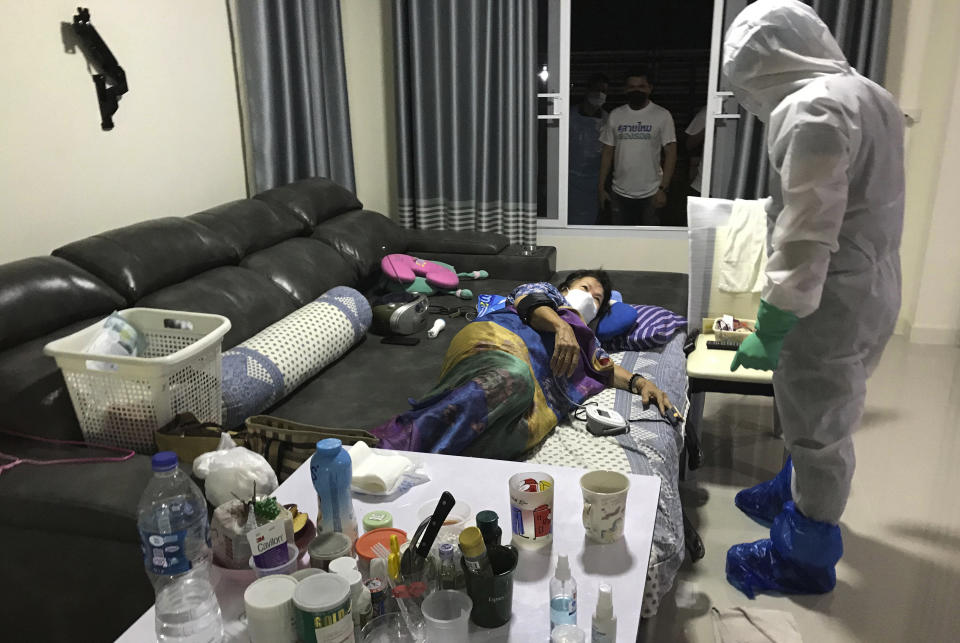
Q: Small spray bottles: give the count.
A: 2